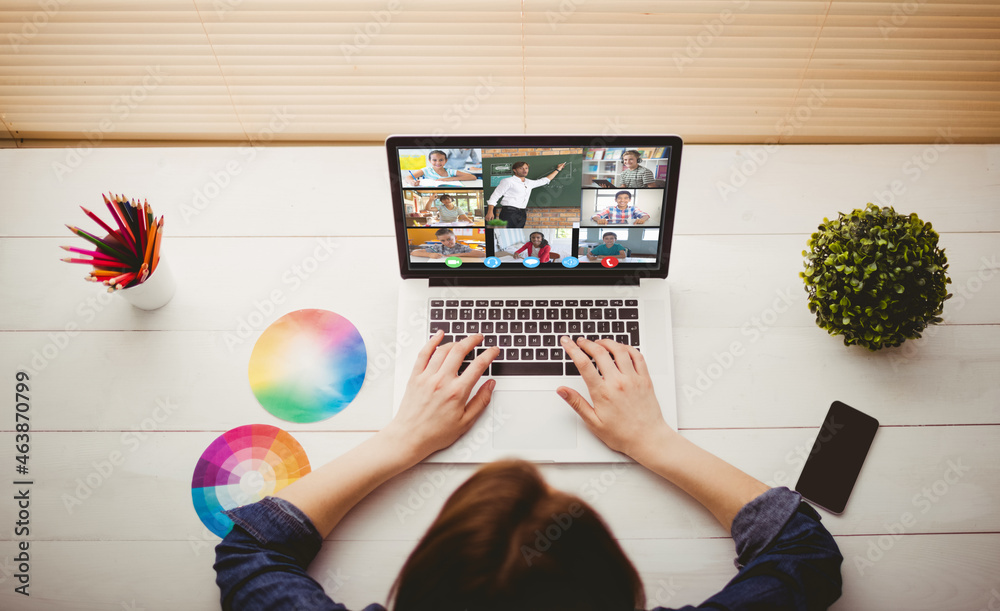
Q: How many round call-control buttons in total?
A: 5